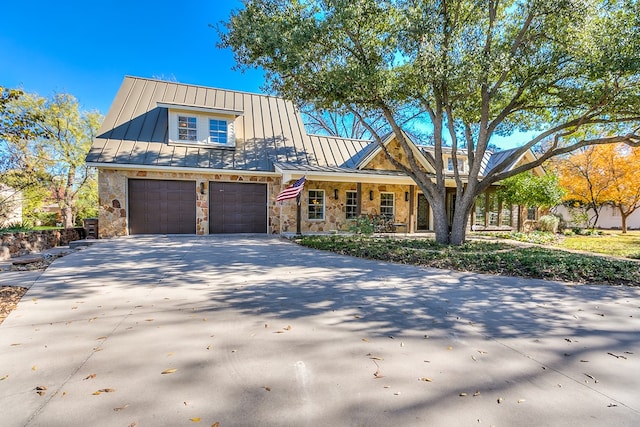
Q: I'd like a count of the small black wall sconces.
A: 4